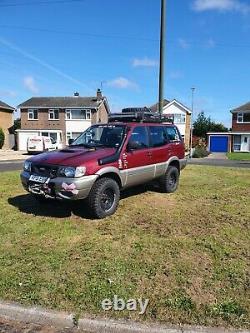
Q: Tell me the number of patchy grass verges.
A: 1